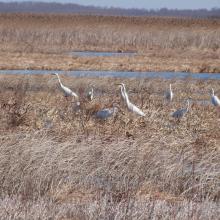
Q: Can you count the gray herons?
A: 2